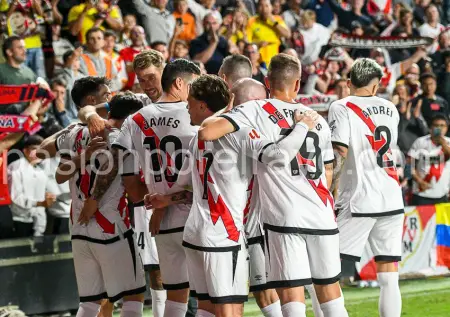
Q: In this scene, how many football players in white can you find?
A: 9